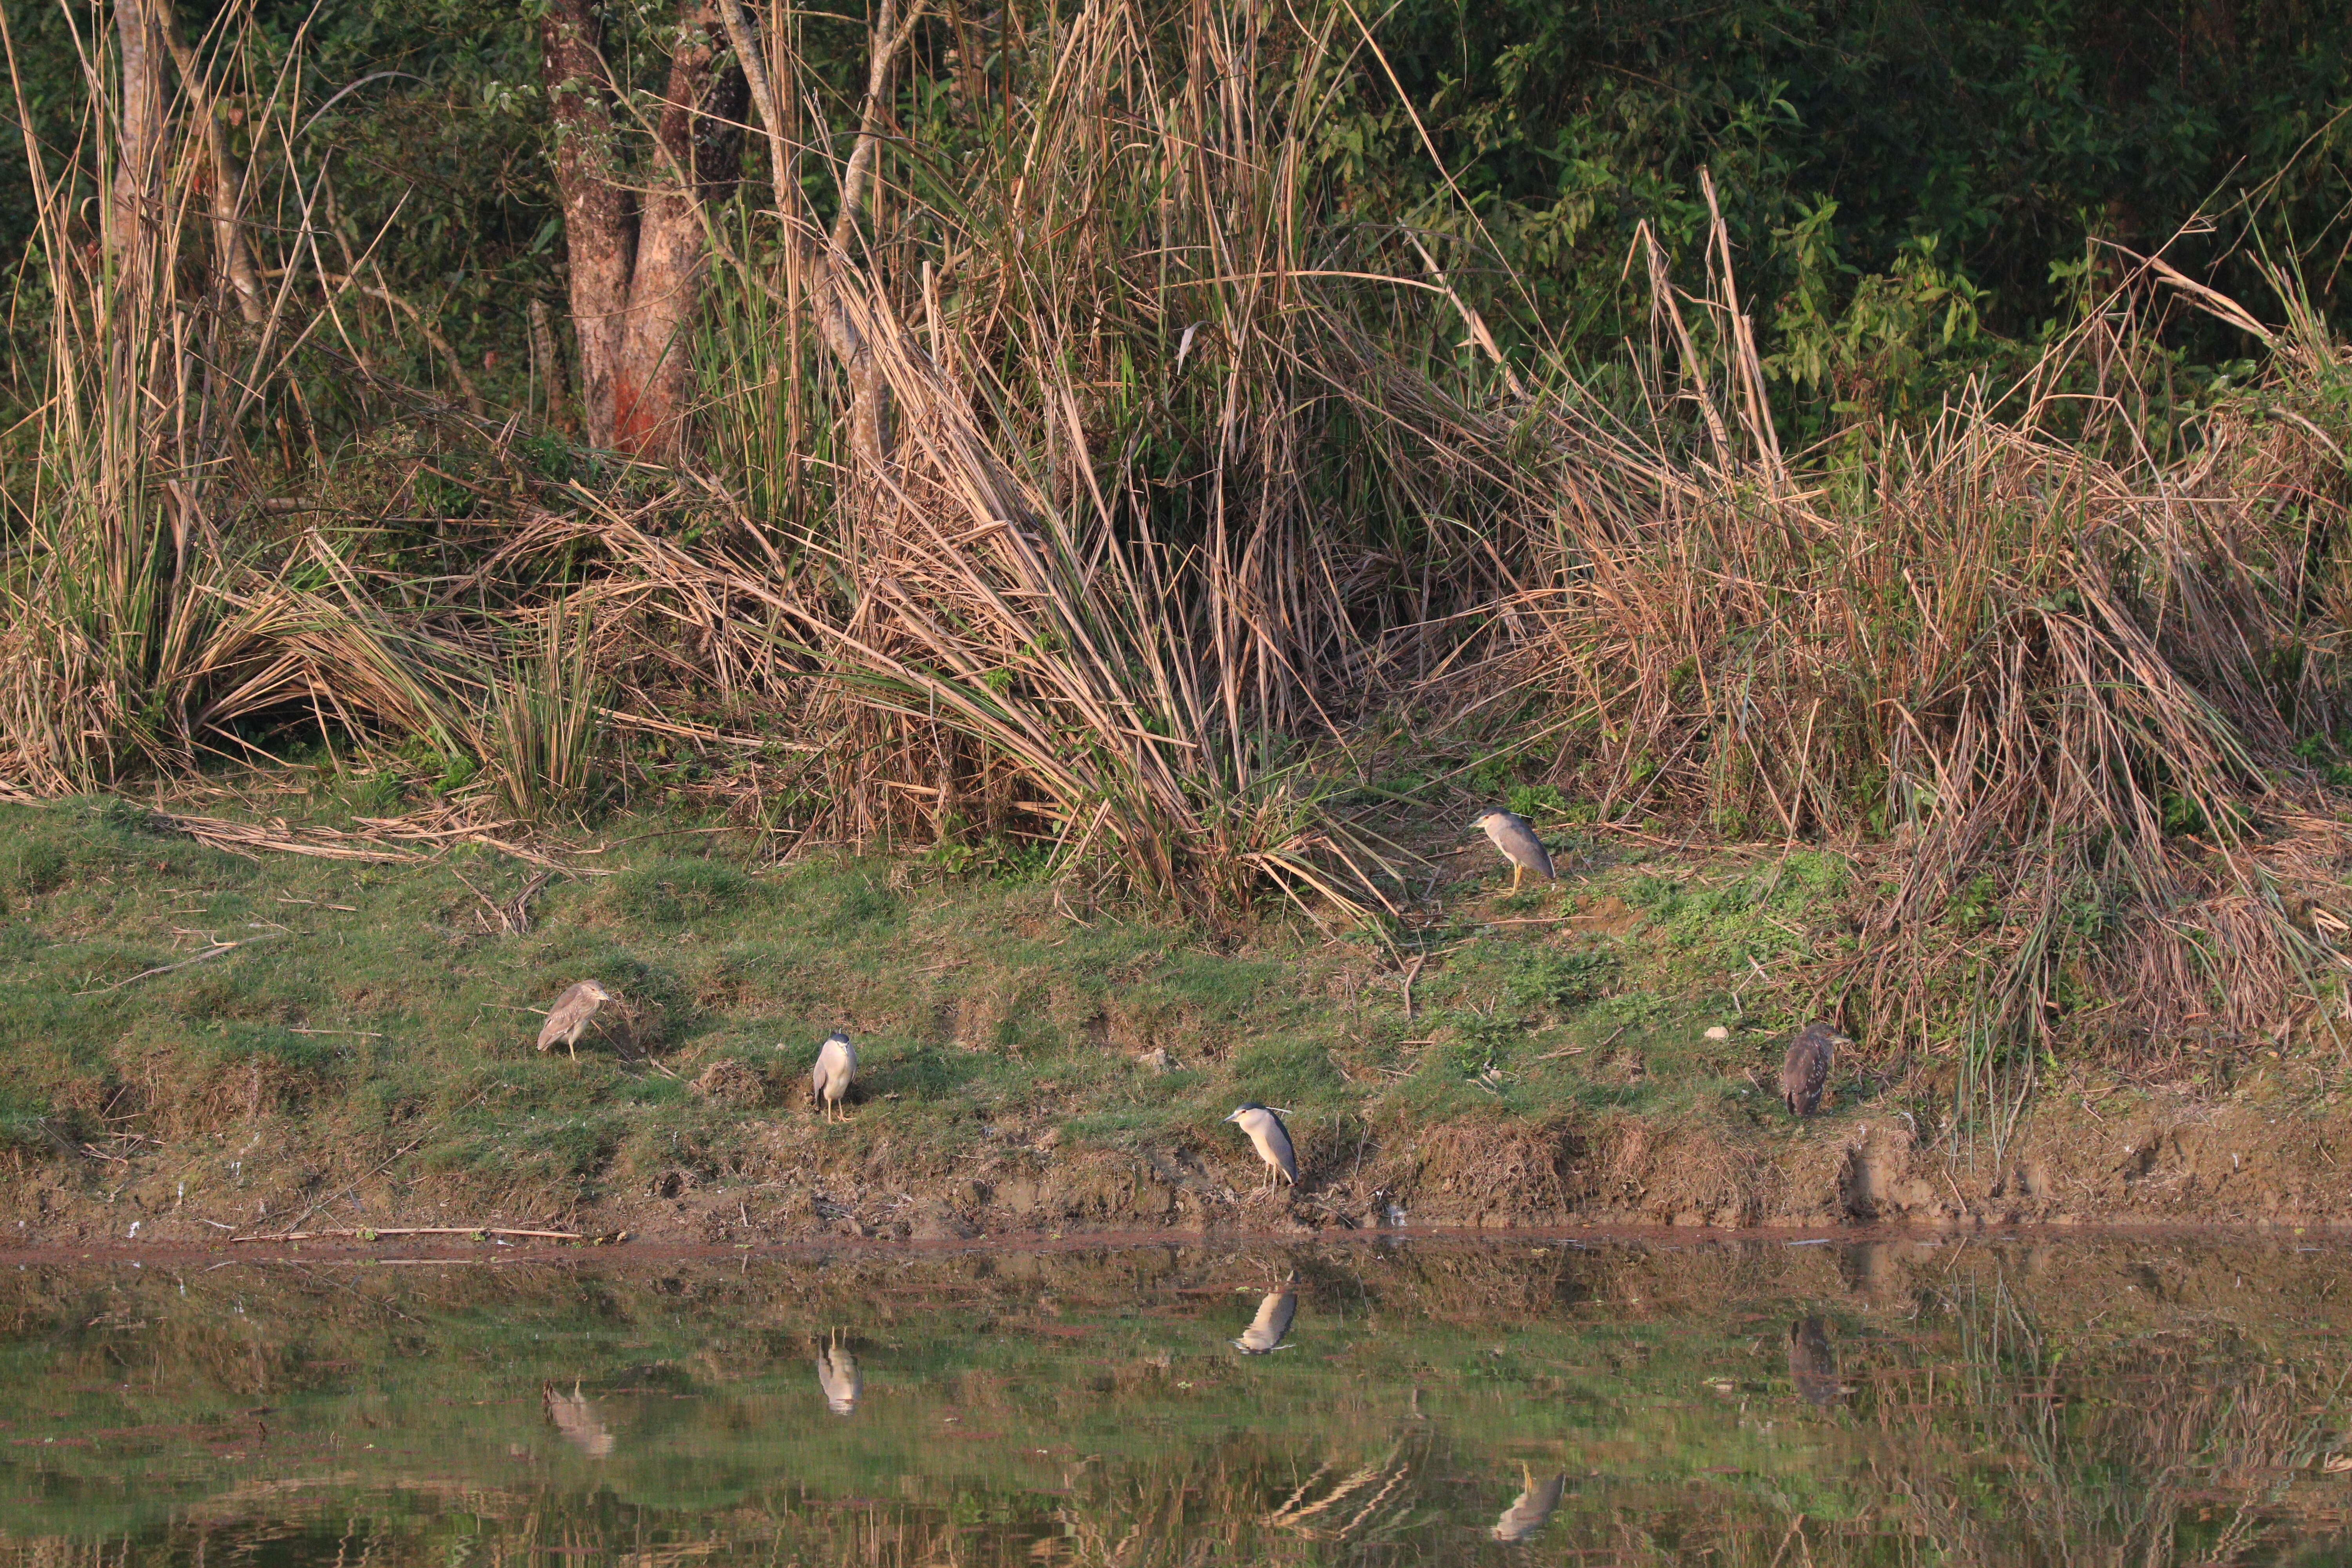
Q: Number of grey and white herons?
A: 3